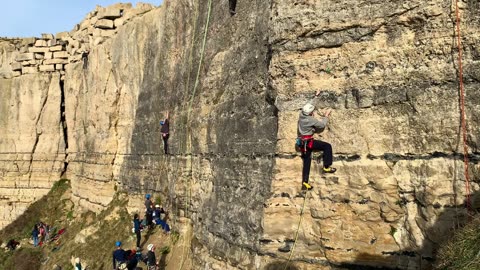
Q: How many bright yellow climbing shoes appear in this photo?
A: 2